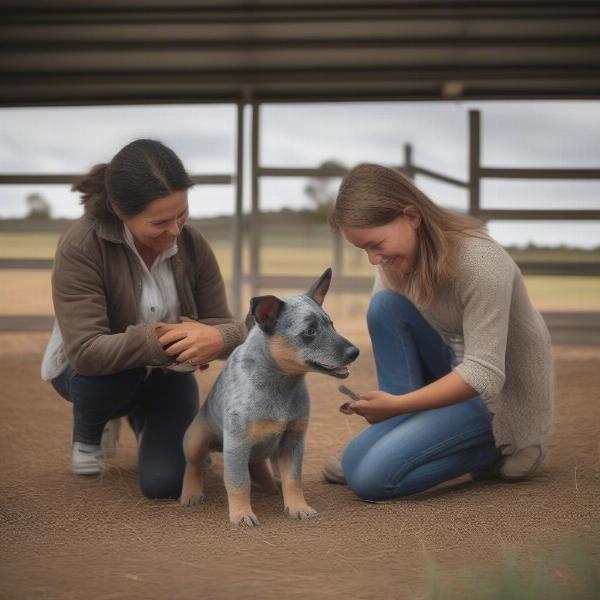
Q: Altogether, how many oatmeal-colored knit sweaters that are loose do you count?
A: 1